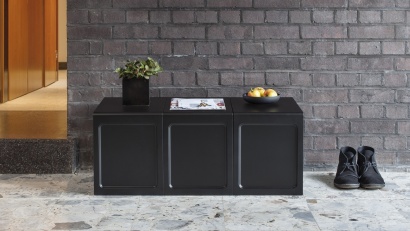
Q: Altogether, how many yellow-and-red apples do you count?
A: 3